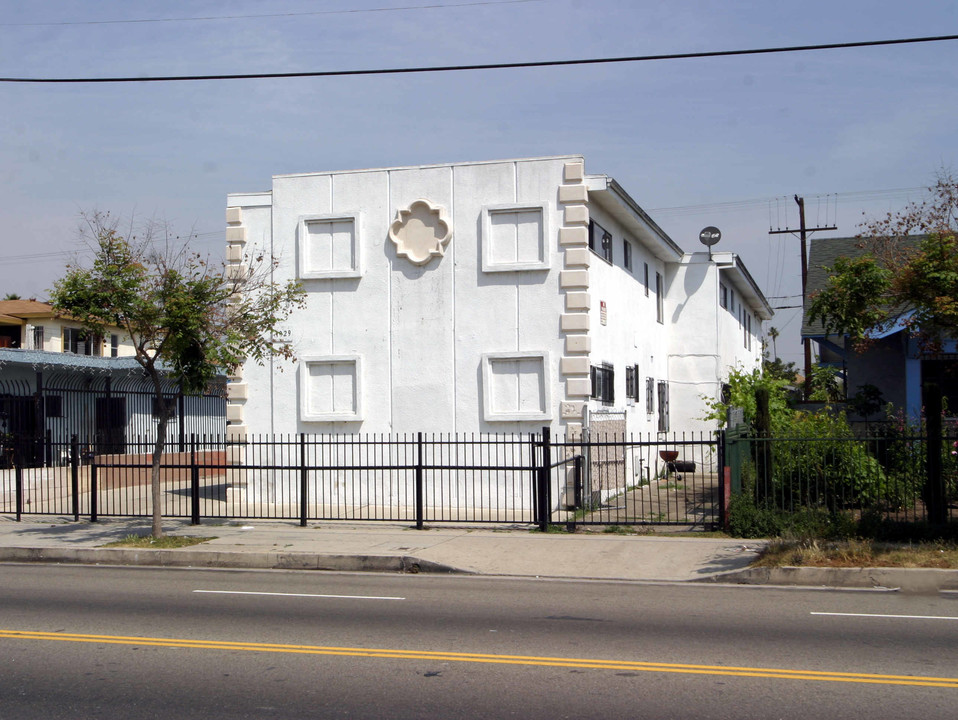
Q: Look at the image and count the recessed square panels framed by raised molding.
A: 4